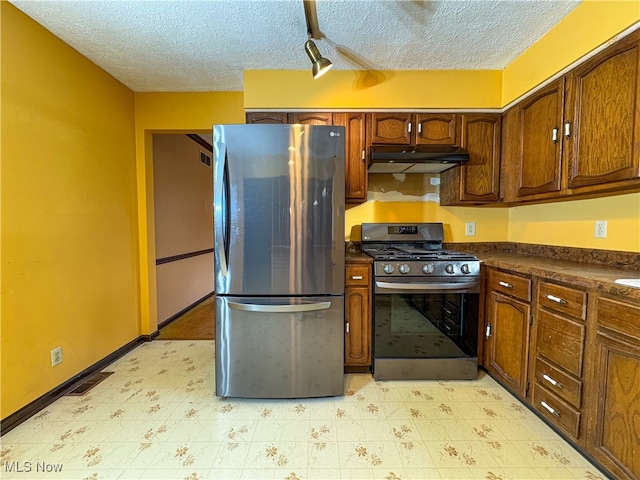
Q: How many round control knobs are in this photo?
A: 5